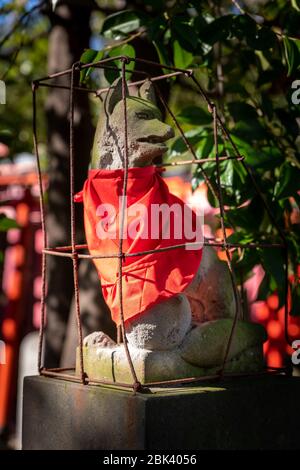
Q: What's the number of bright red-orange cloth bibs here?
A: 1